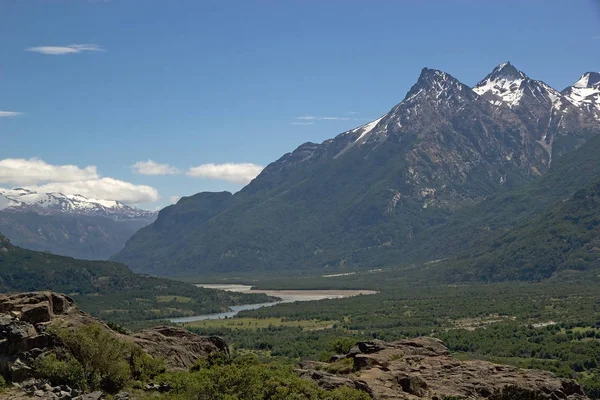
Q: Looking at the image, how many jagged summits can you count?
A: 3